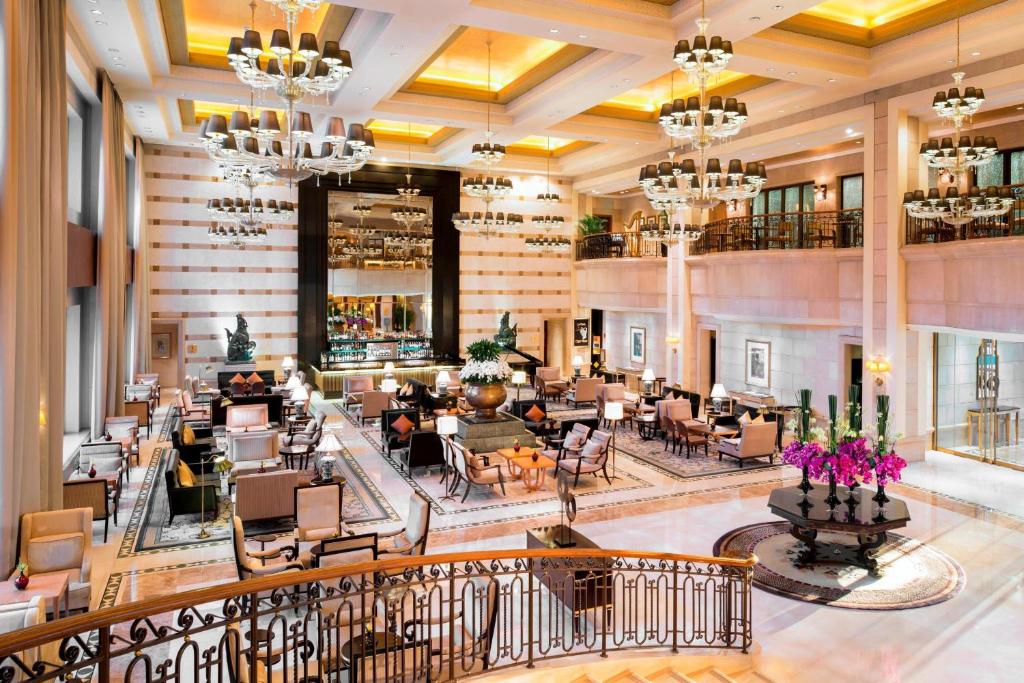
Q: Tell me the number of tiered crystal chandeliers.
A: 9